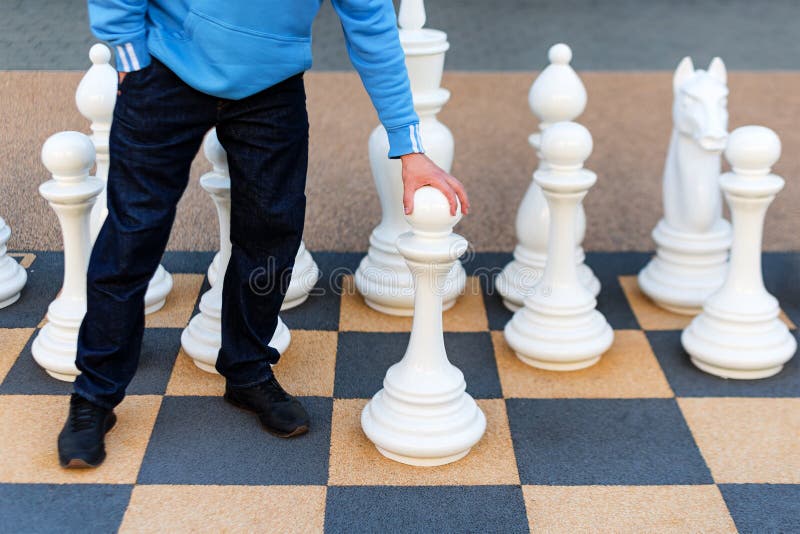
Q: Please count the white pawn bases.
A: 5